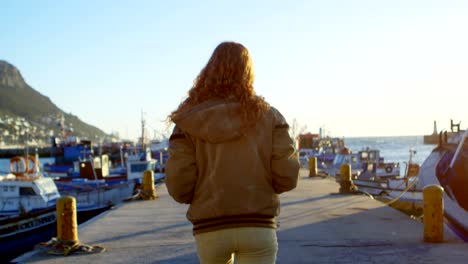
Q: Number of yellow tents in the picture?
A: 0